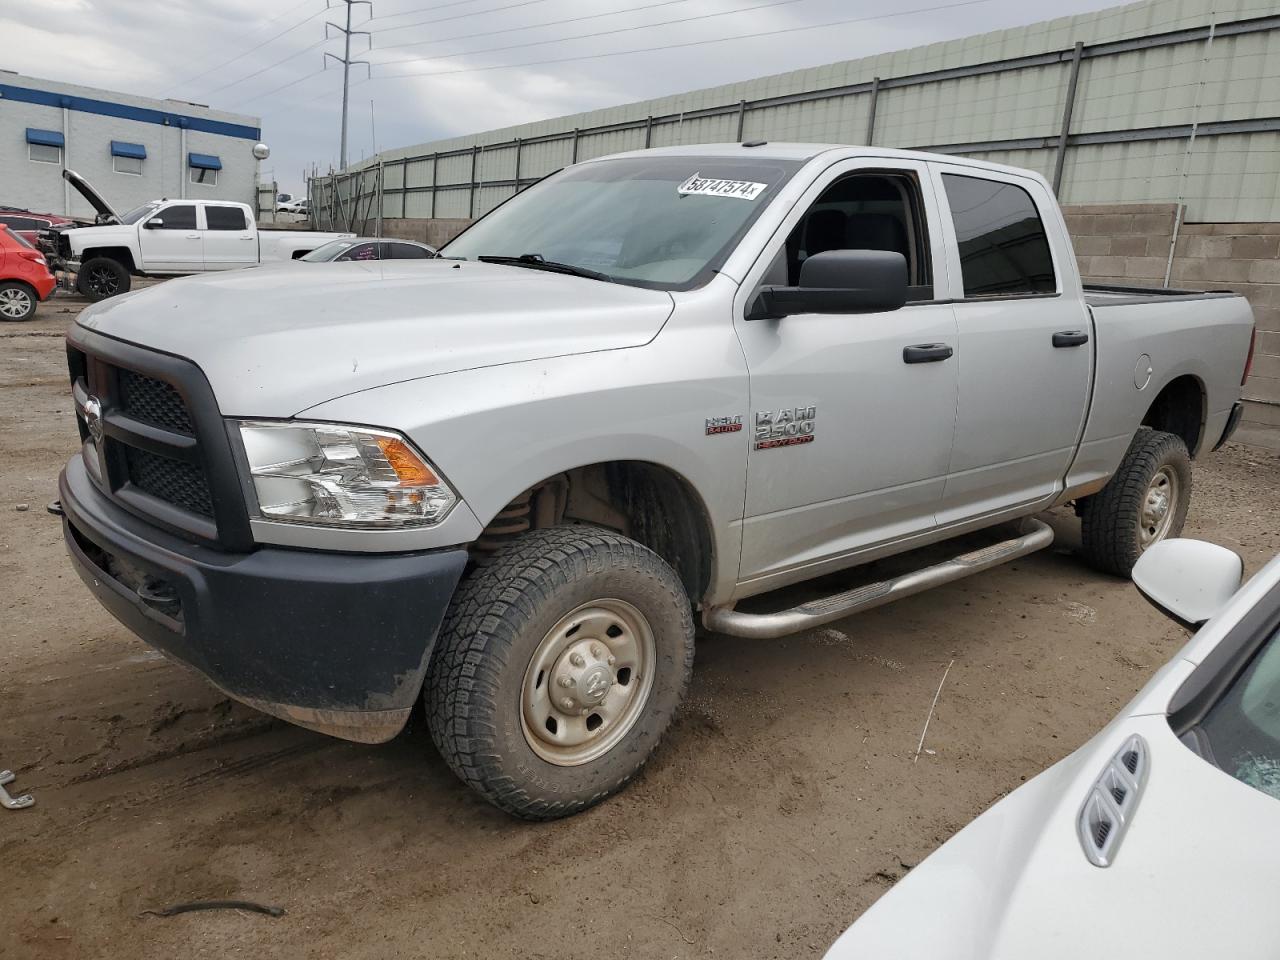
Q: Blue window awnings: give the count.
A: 3